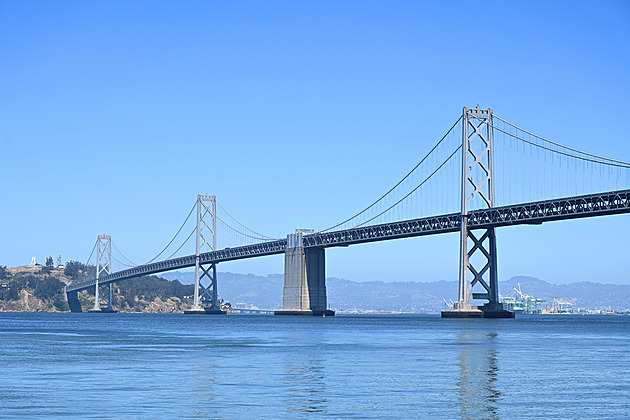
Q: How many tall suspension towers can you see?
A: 3